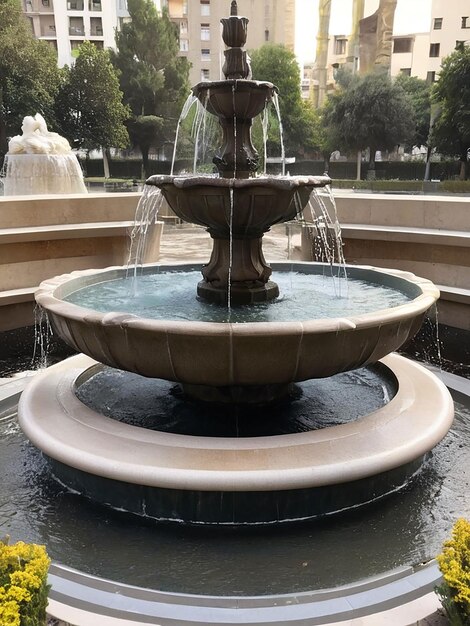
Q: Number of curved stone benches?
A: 2